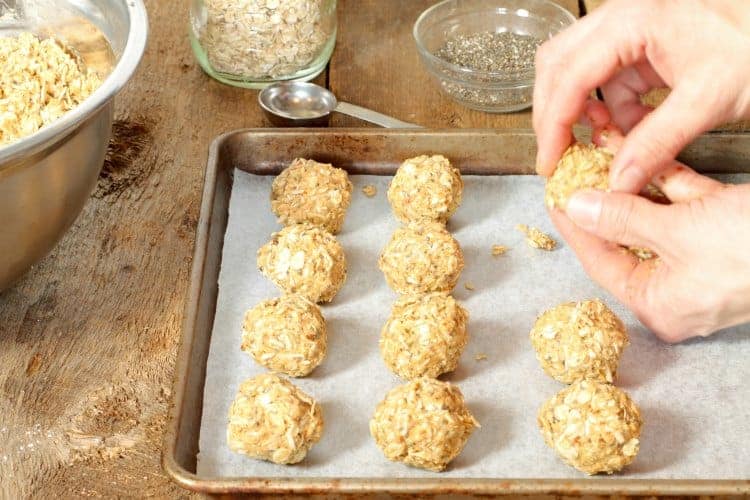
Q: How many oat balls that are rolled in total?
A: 10